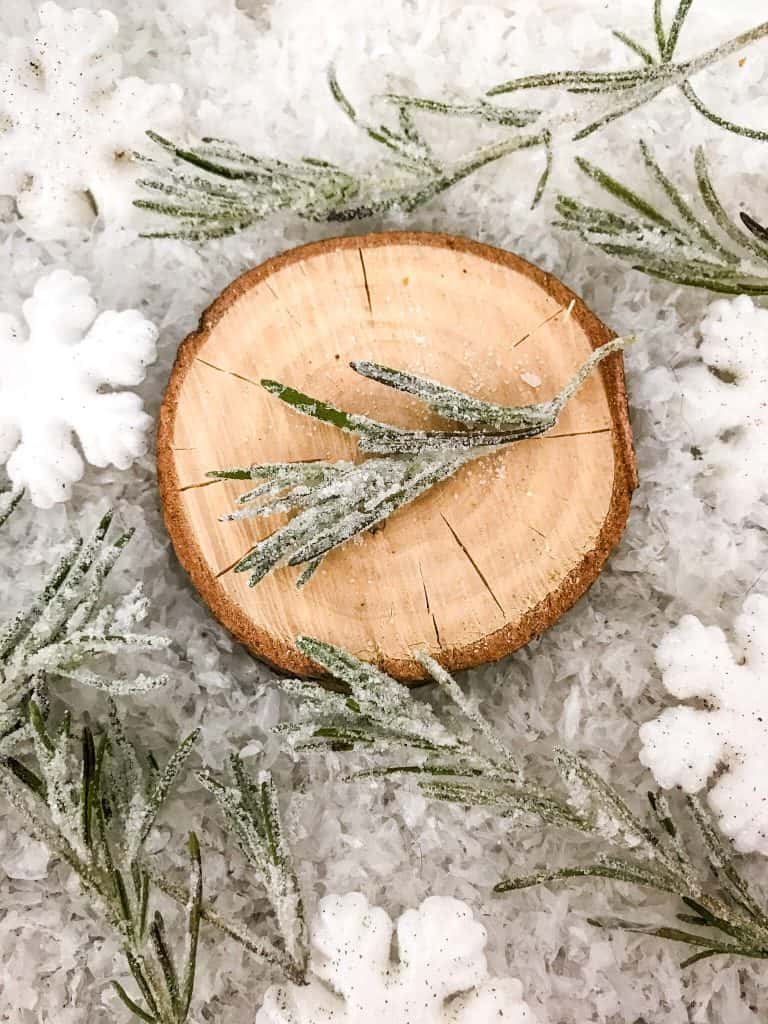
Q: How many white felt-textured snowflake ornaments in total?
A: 5